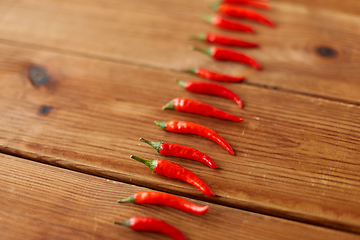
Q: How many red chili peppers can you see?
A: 13